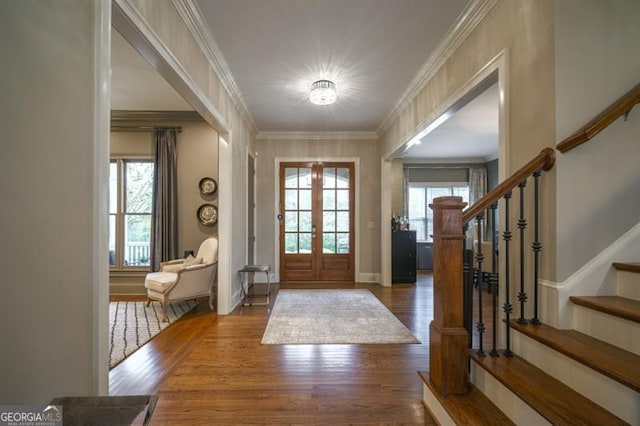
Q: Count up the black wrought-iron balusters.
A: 6